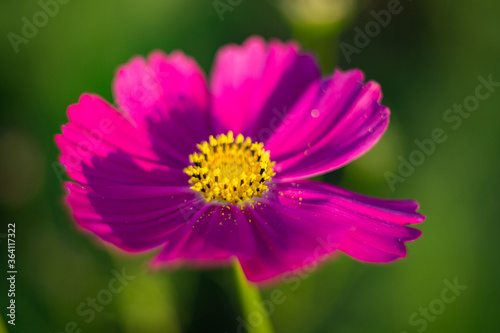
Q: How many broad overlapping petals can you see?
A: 8